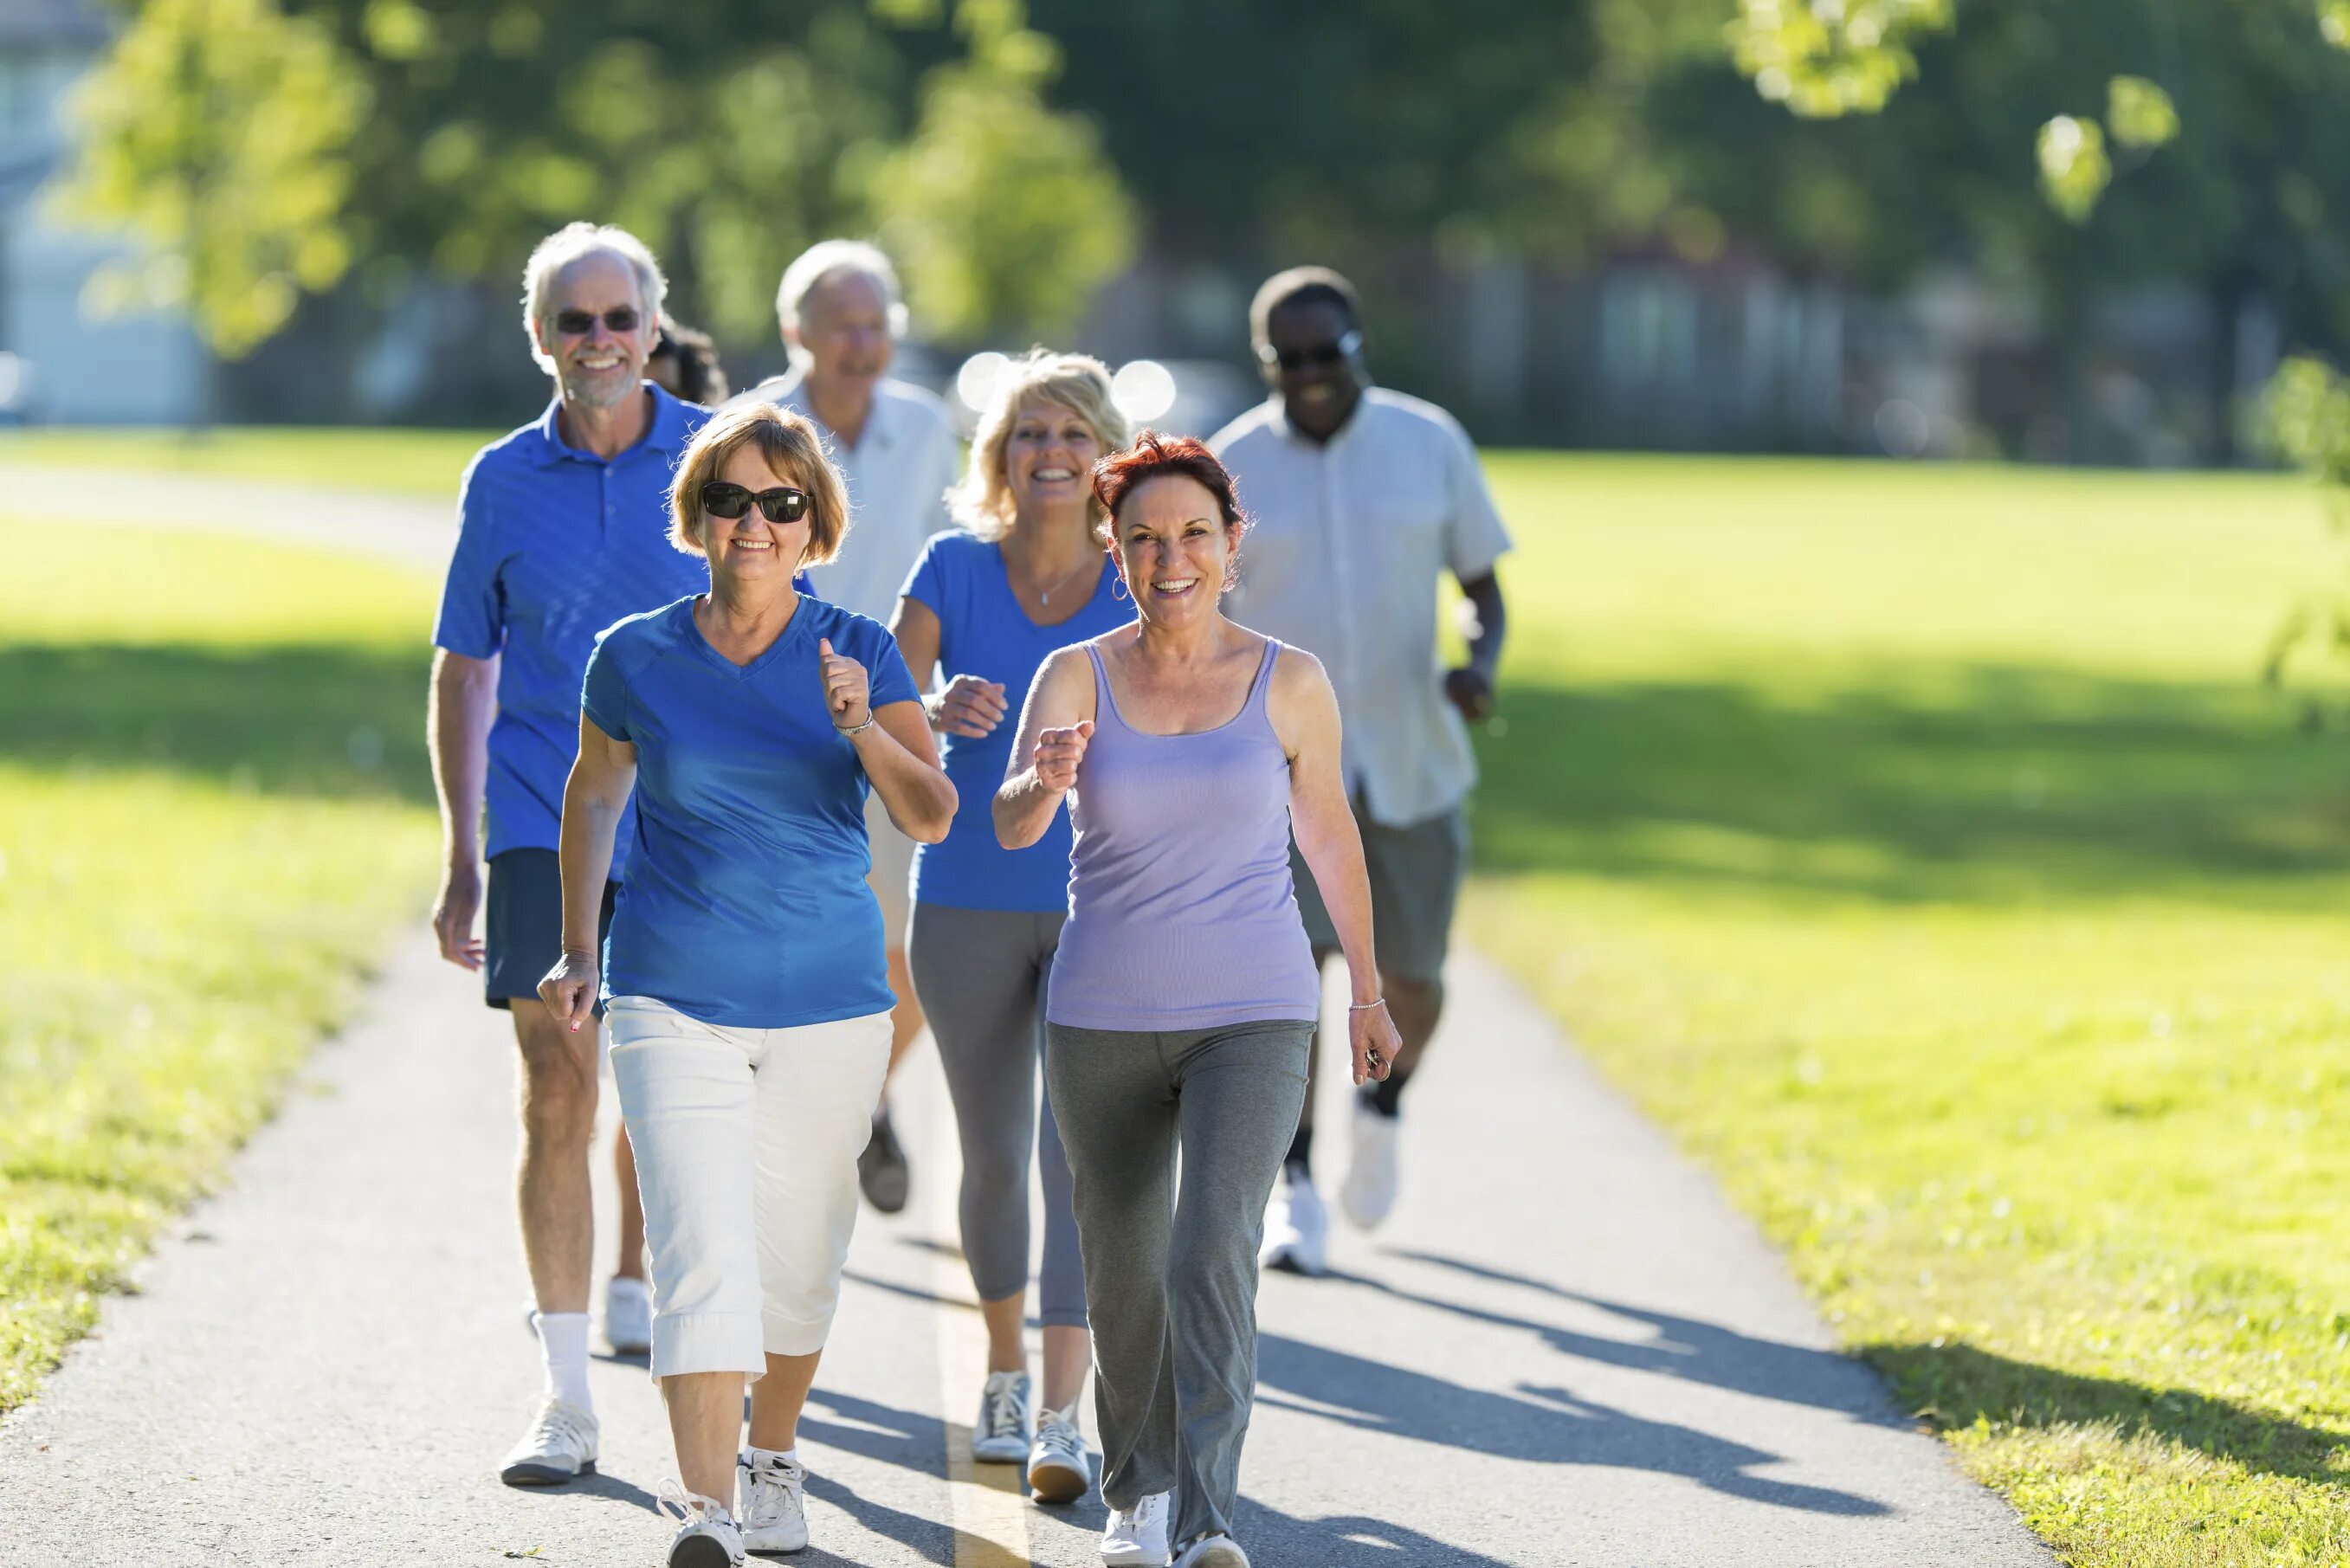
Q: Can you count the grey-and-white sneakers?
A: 2